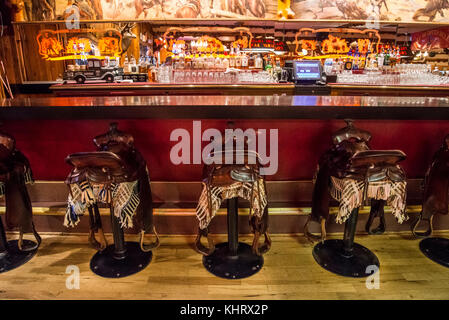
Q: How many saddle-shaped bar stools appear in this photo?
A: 5